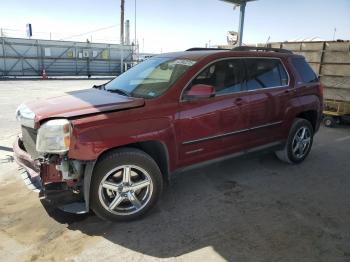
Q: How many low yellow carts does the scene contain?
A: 1